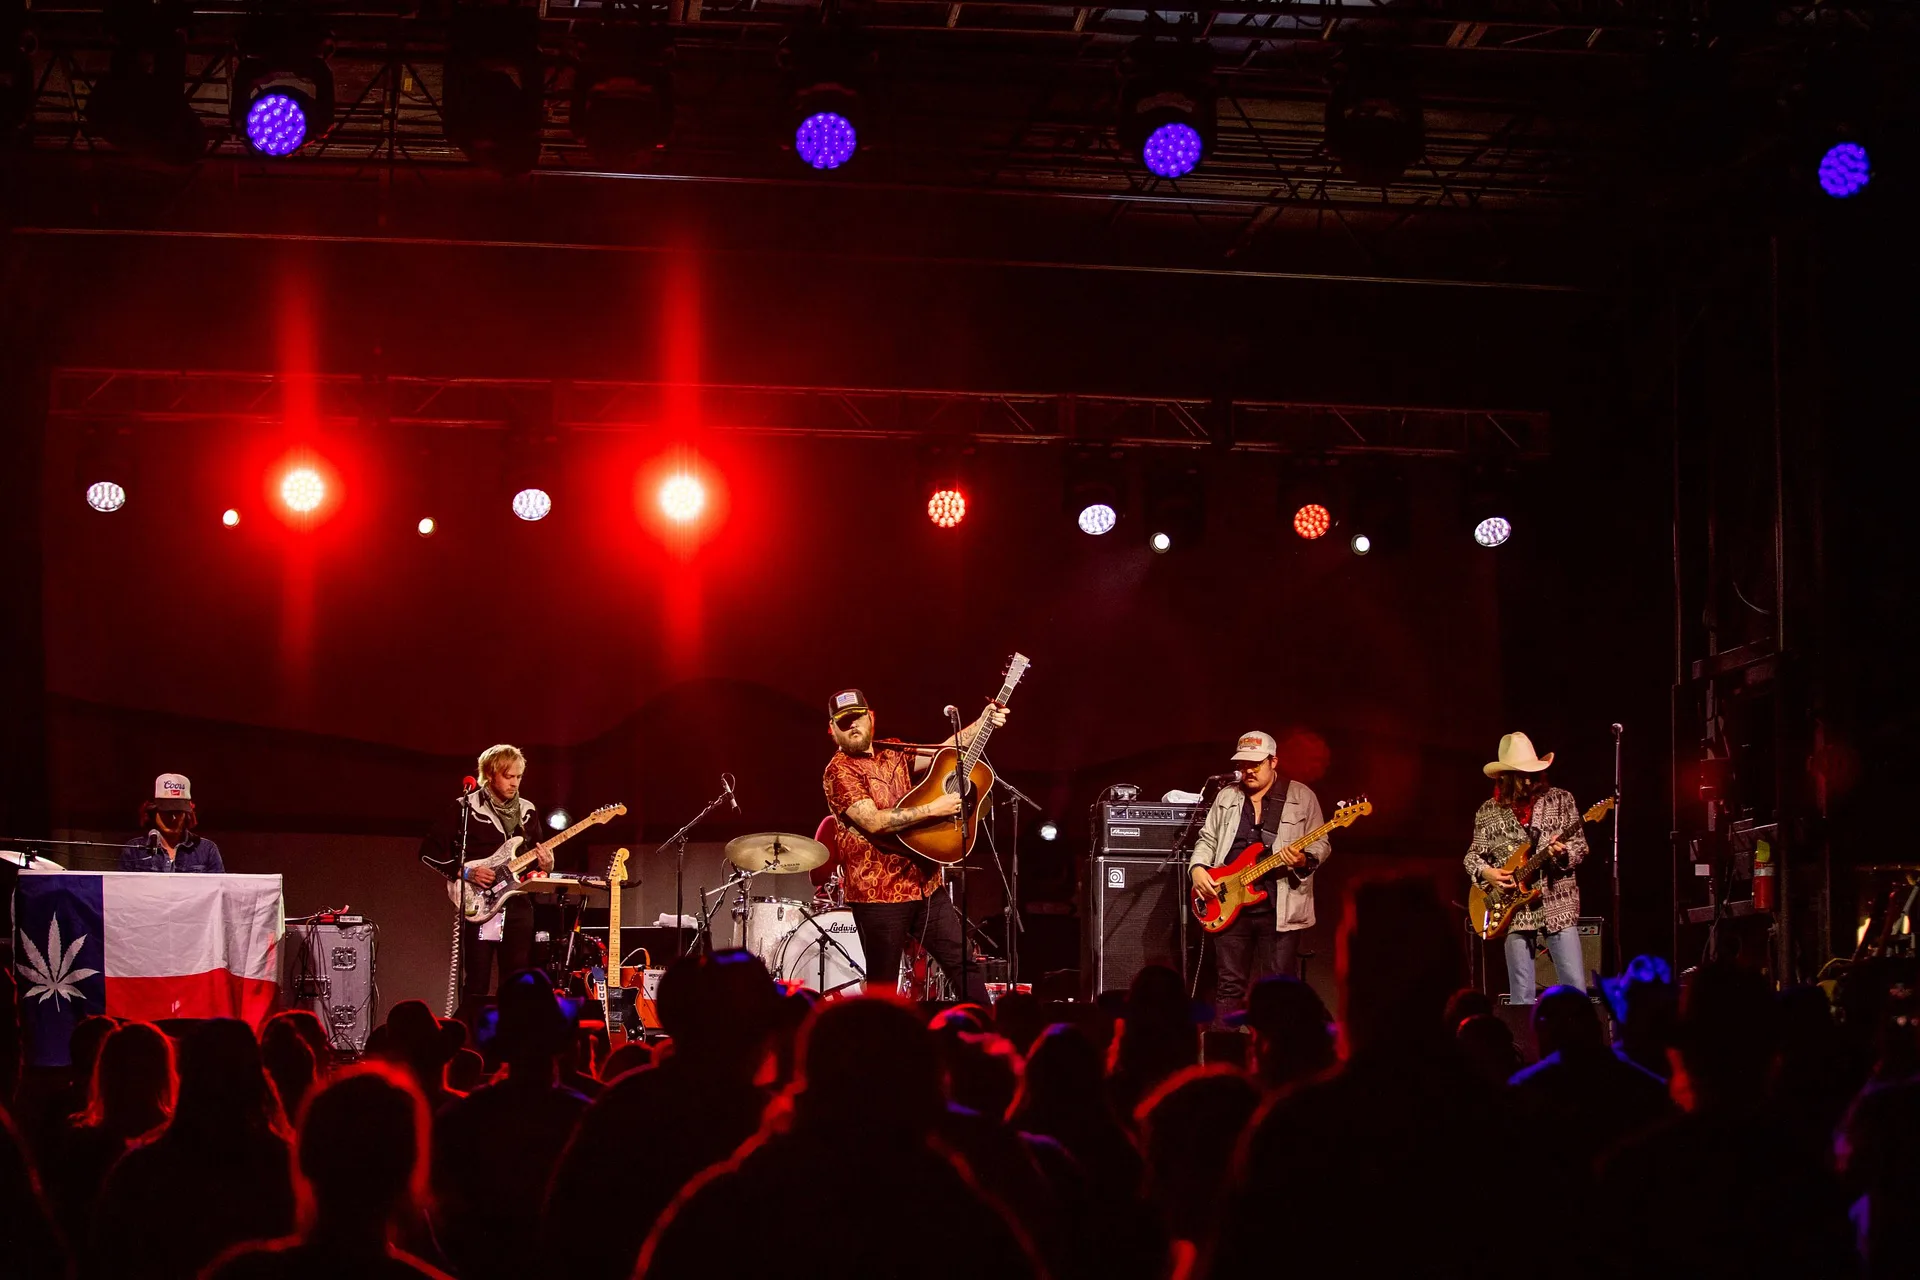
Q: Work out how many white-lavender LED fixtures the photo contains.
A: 4